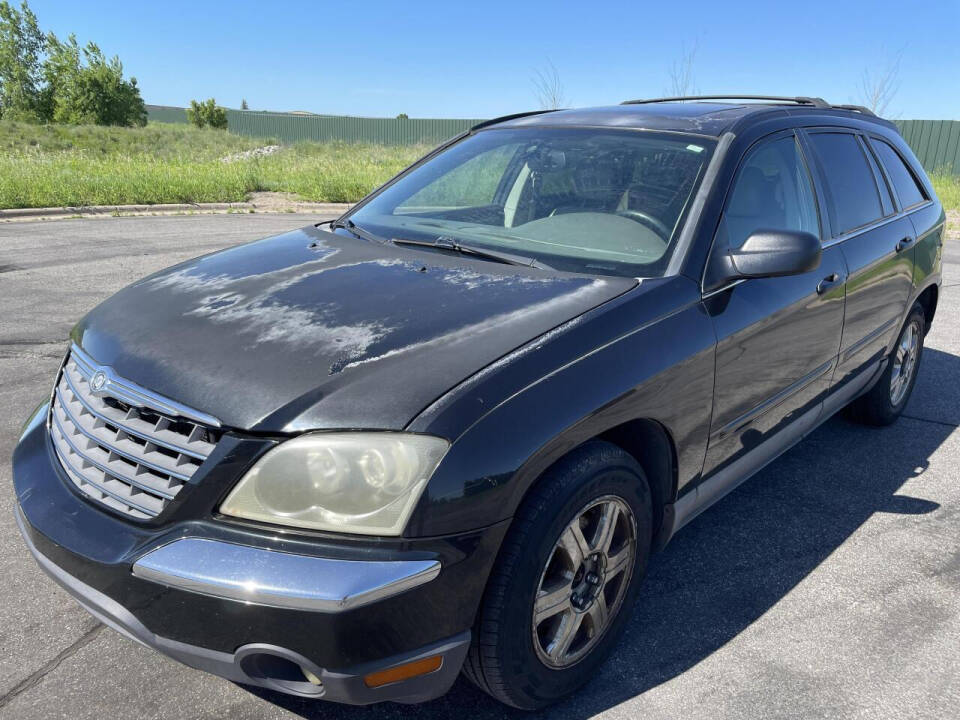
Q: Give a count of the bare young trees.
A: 3